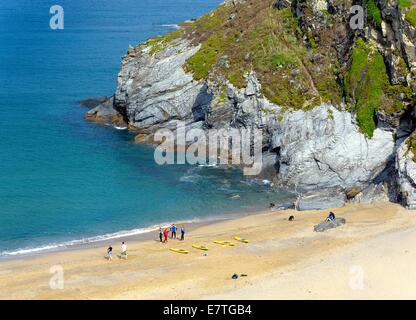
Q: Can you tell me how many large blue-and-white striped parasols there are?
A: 0